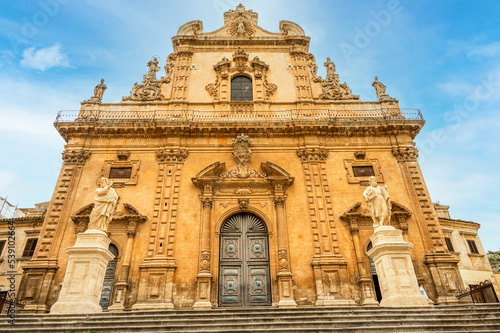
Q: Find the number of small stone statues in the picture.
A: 4